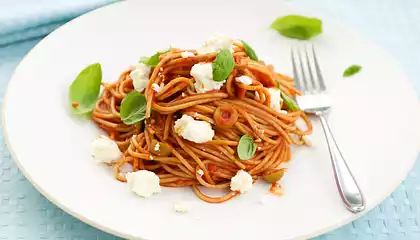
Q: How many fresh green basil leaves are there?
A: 9